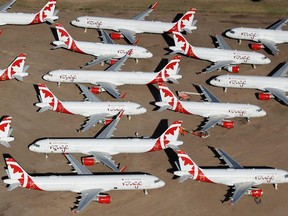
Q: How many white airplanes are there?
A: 14